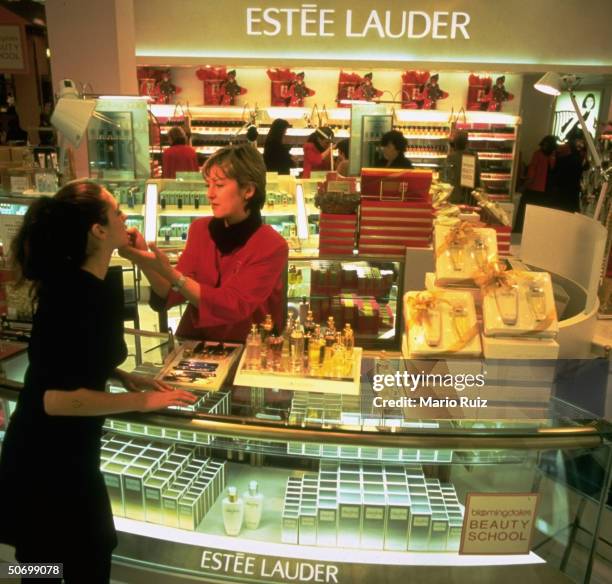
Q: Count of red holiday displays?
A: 6